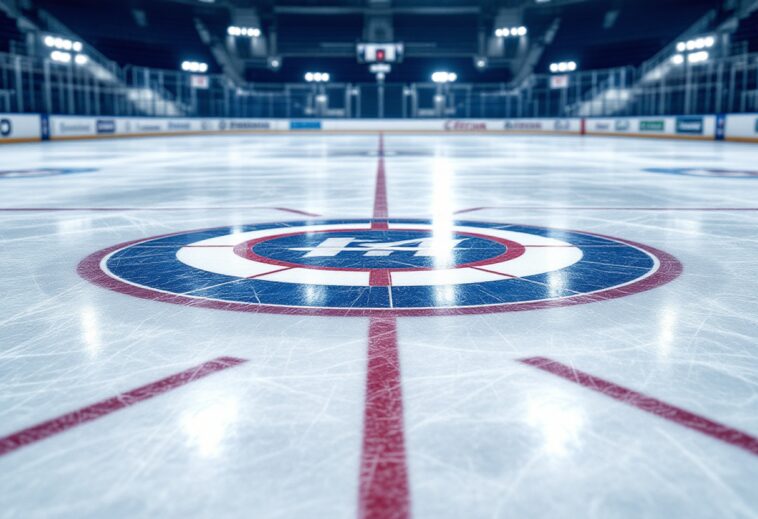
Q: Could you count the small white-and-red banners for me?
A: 2